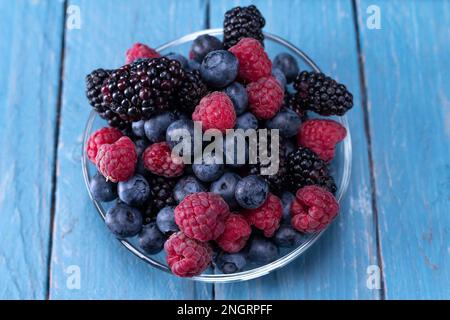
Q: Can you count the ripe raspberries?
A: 13